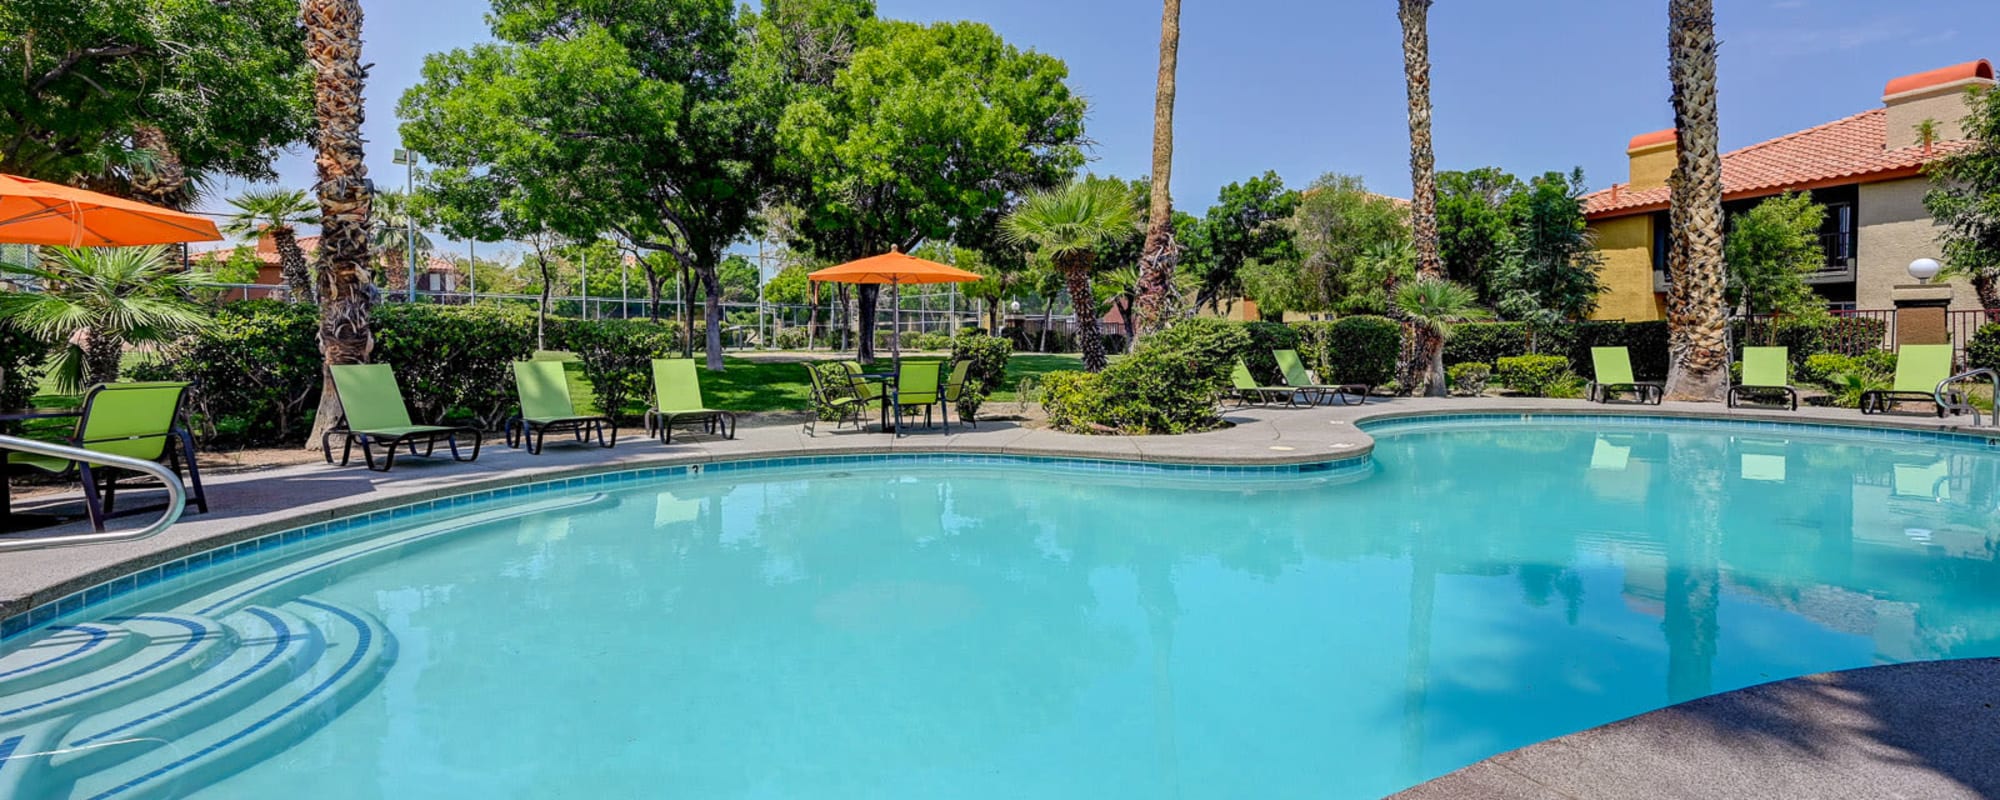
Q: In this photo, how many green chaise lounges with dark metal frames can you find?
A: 8